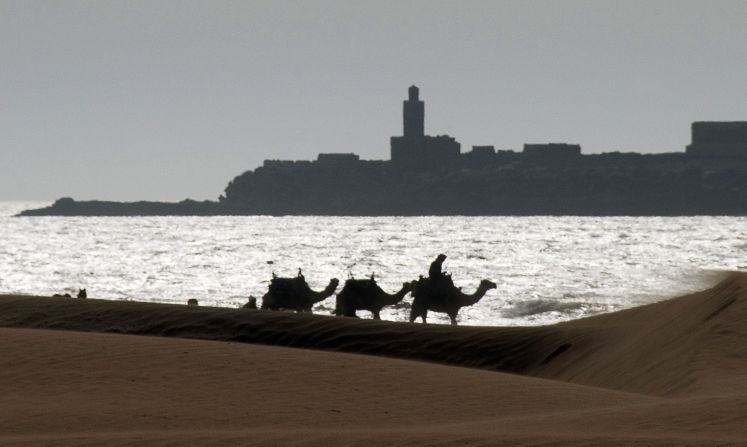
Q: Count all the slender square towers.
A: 1